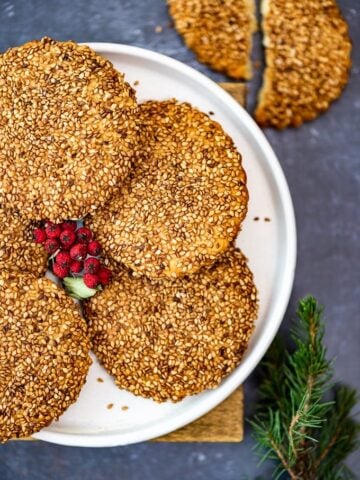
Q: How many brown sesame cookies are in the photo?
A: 6